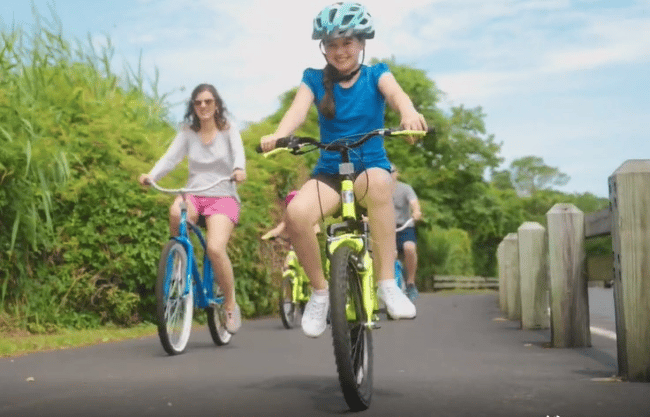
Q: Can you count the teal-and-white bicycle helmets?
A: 1